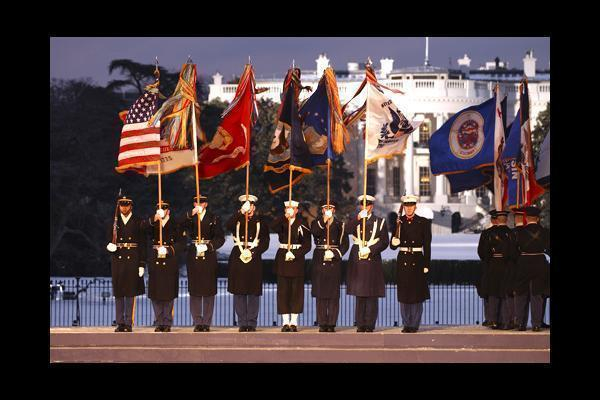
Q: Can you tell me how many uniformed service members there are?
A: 12